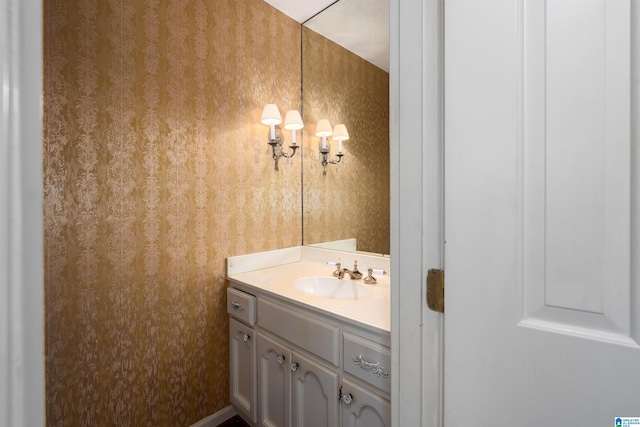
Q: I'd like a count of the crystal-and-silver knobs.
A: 4